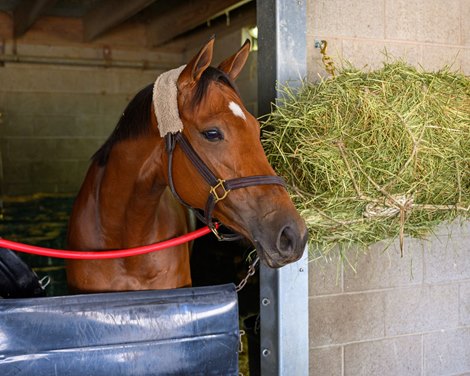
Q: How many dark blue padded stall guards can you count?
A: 1